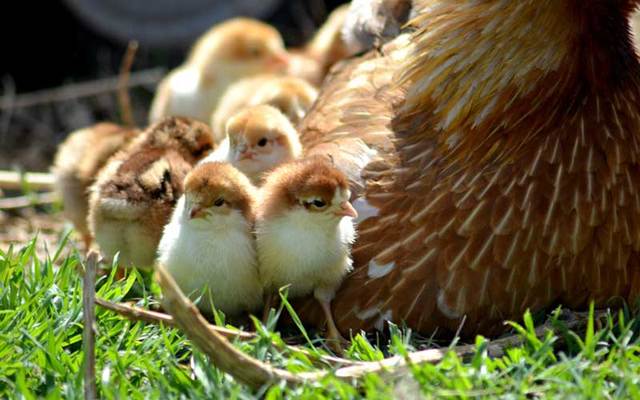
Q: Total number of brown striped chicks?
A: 2